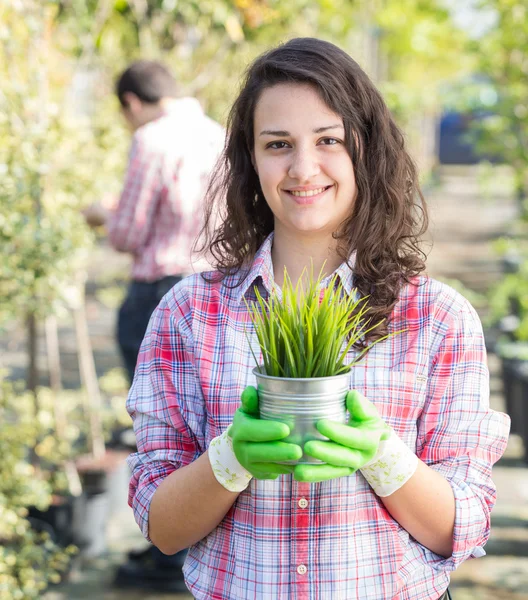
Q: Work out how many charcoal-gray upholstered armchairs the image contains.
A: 0